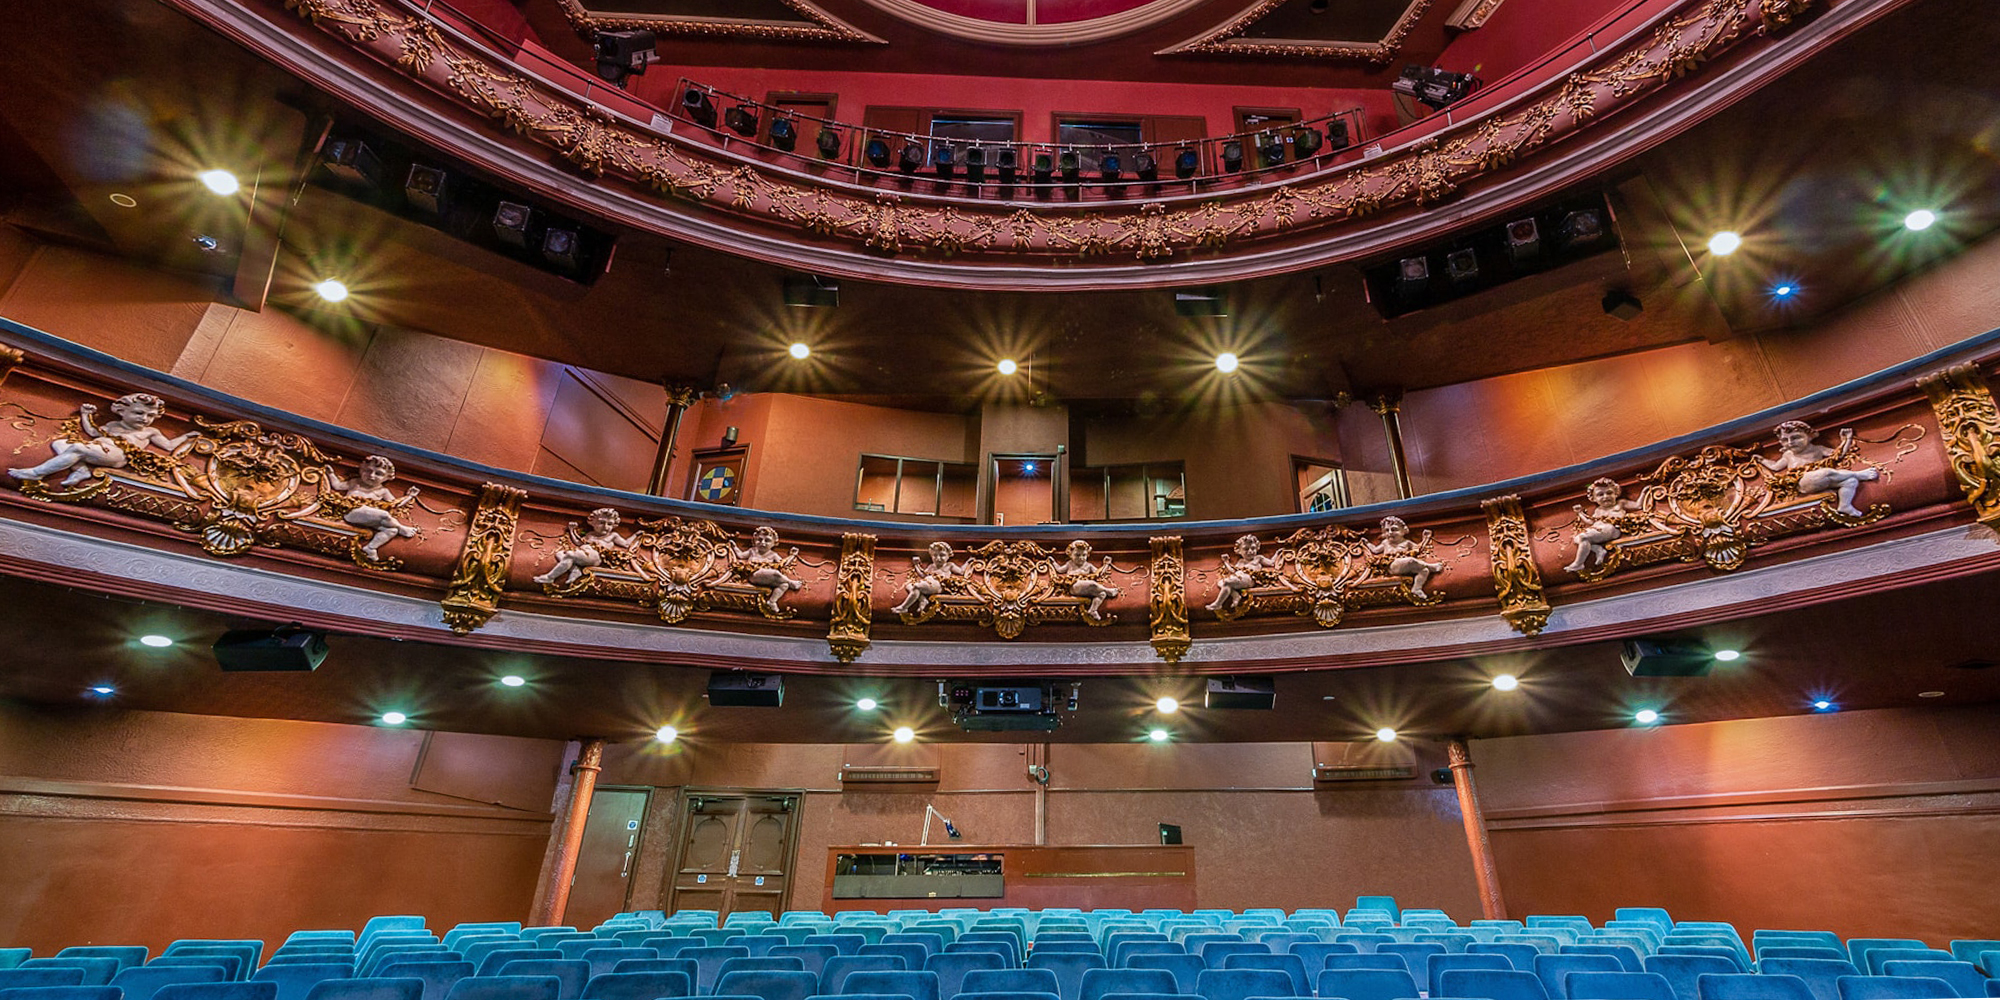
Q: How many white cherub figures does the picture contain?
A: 10